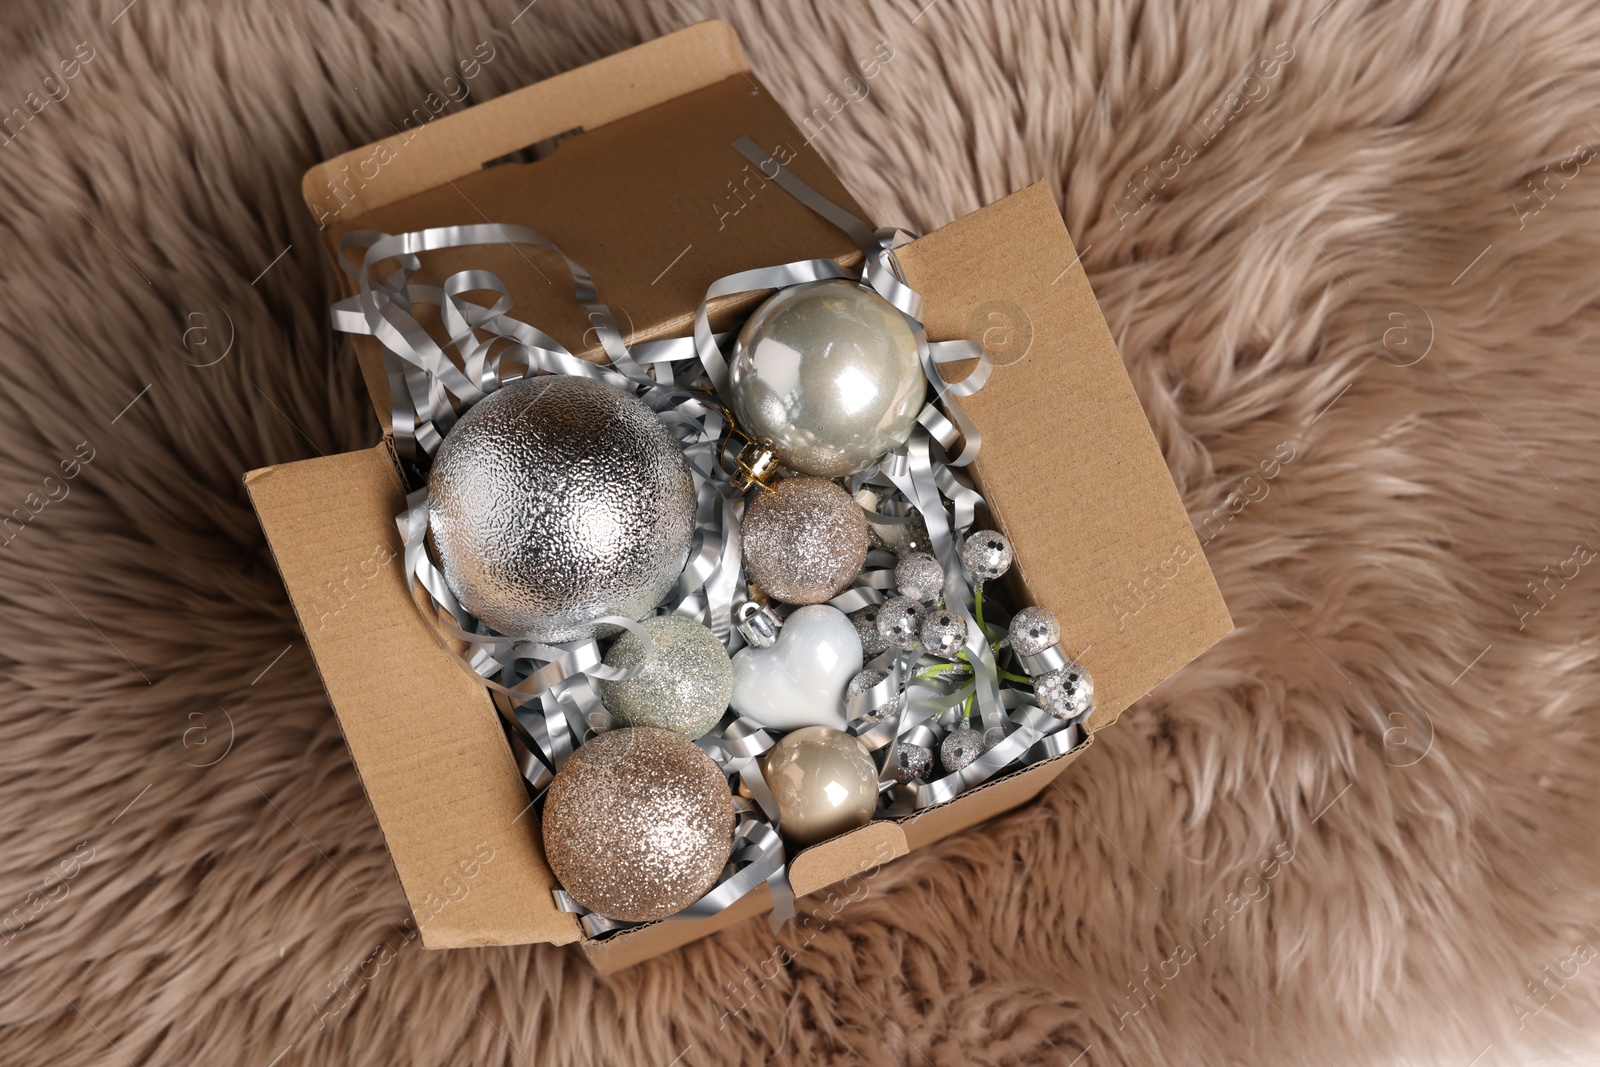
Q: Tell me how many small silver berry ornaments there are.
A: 10